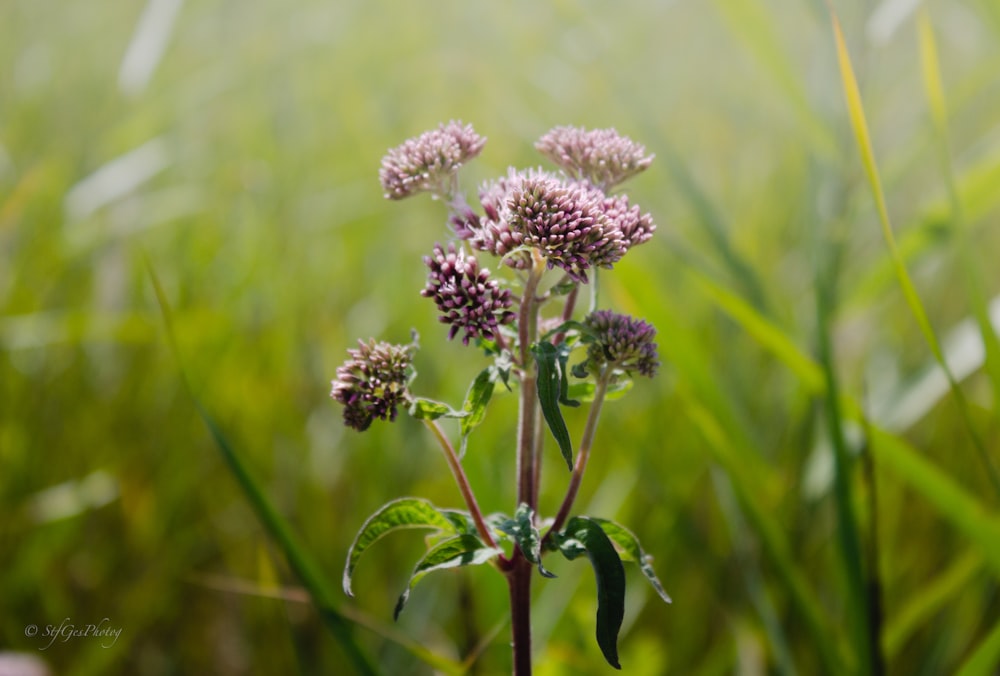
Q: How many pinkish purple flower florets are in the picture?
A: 6